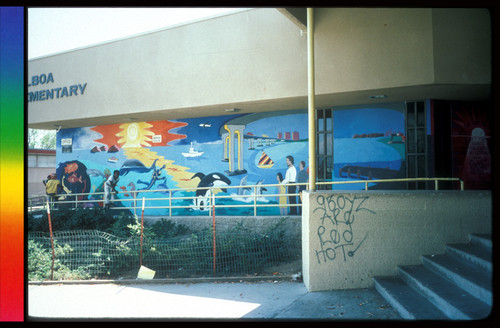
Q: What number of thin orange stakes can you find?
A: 3